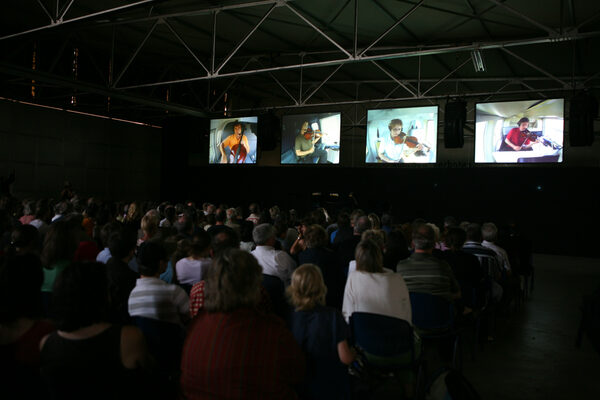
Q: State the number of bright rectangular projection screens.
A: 4